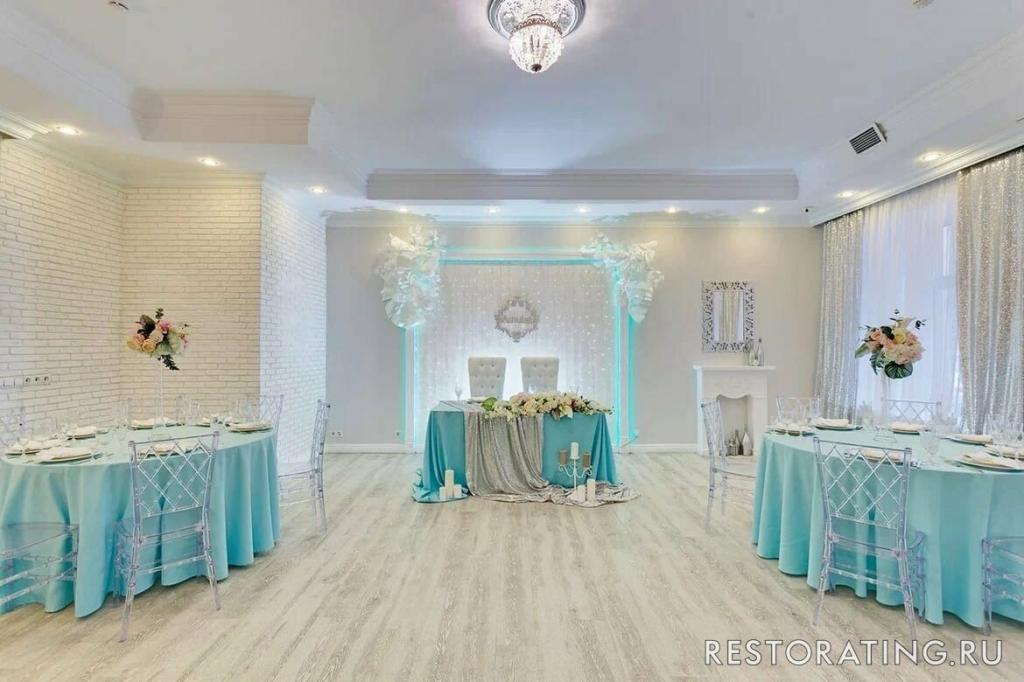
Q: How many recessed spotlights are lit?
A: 10